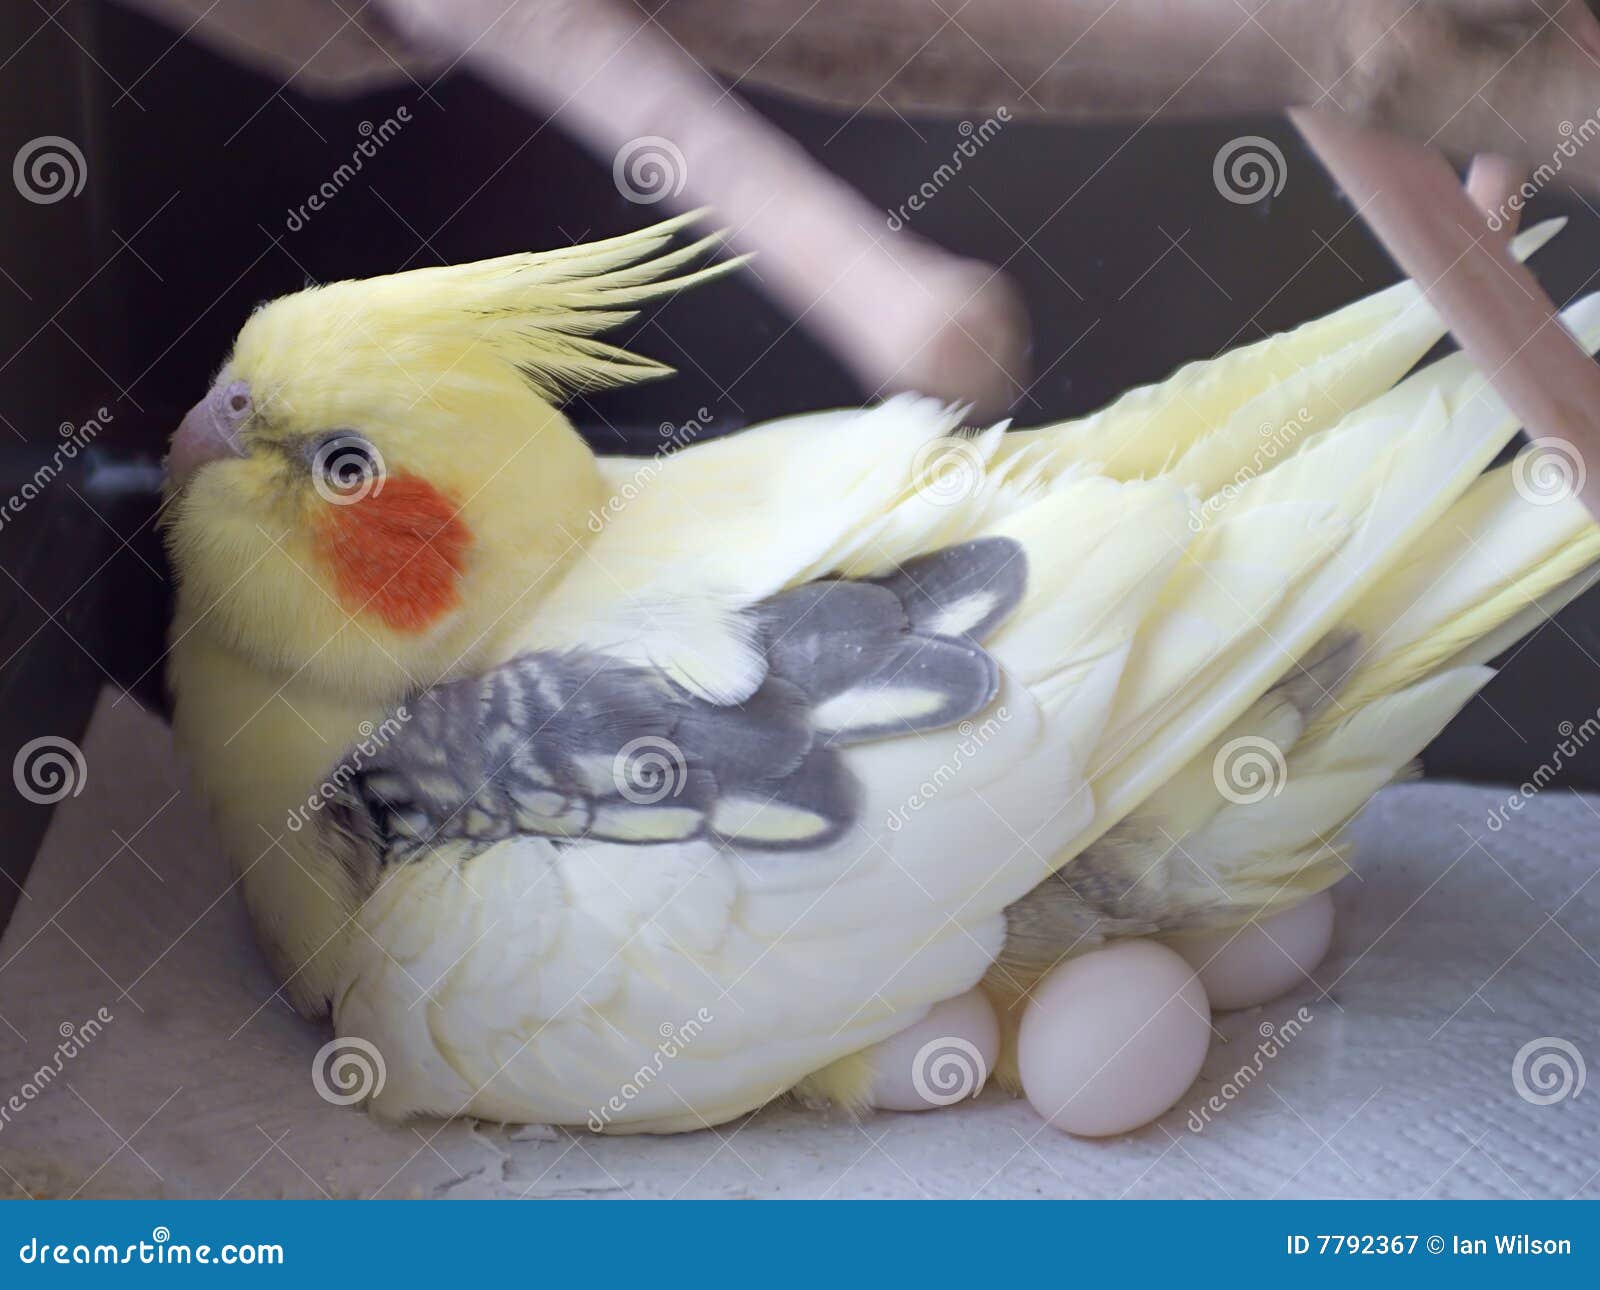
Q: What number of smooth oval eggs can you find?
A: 3